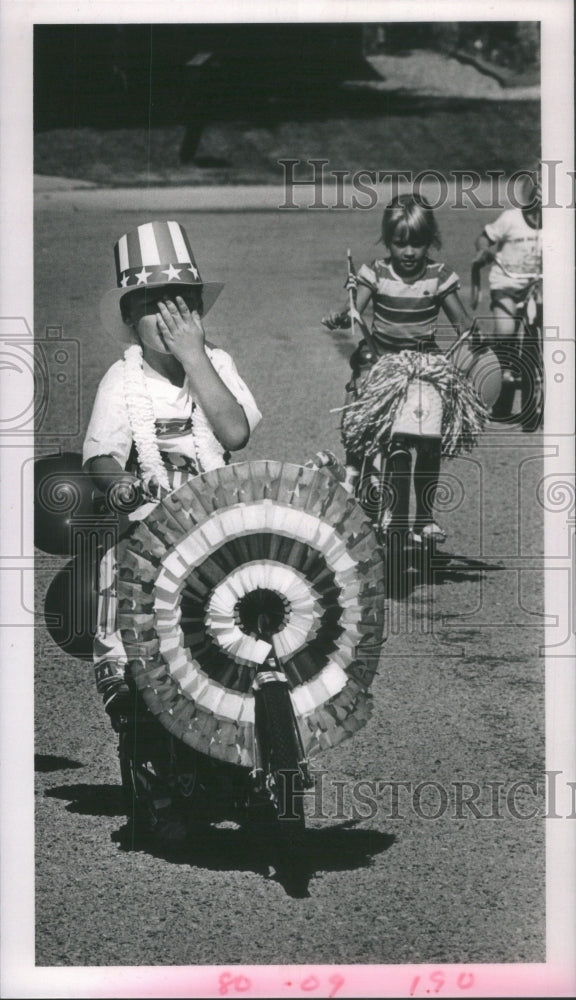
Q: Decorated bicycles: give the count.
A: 2